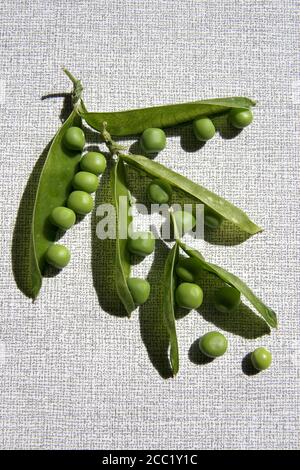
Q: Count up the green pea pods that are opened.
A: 3